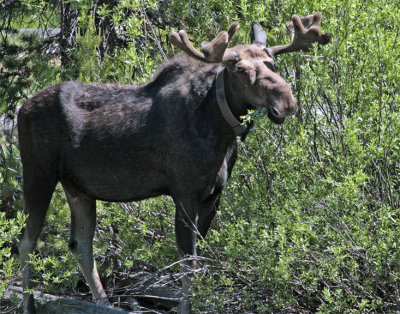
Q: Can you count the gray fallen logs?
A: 1